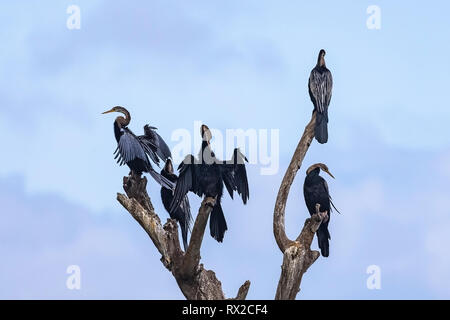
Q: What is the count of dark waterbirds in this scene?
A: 5